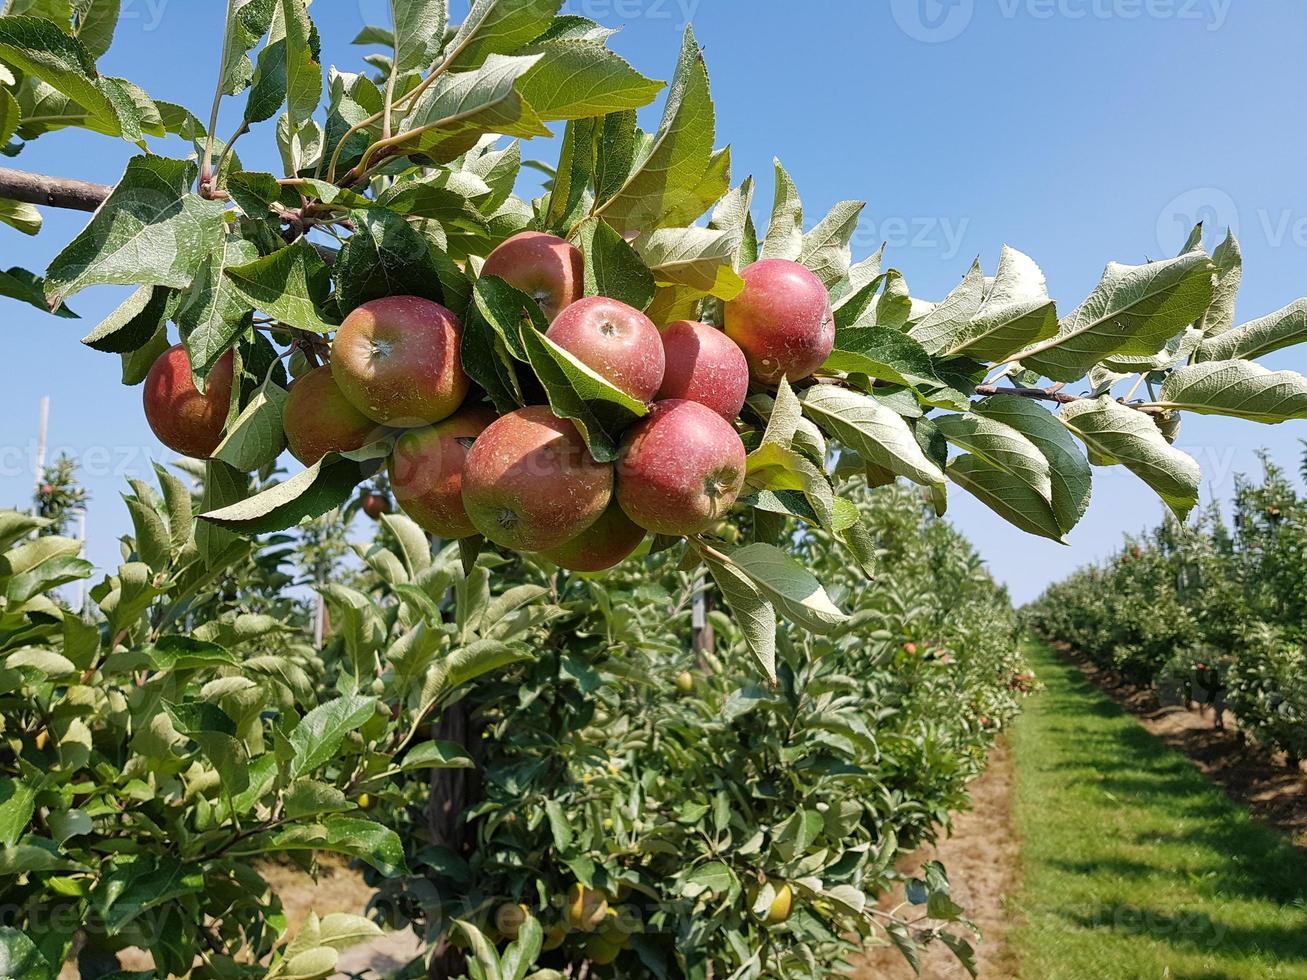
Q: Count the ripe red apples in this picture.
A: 11